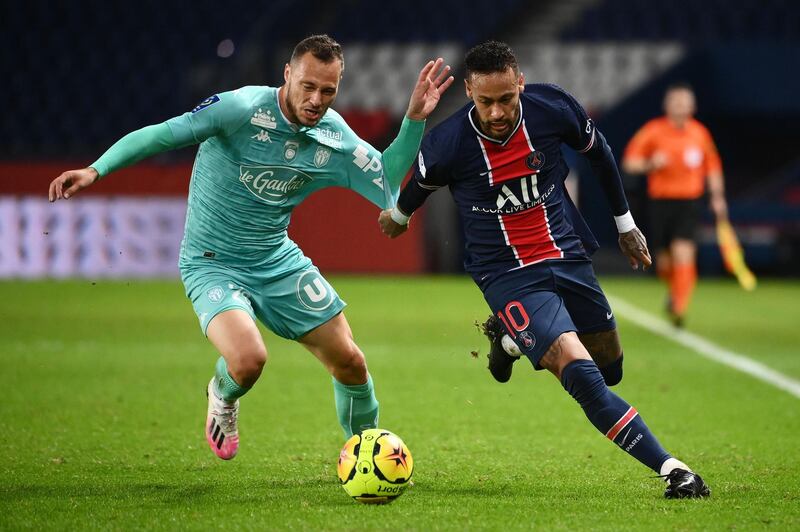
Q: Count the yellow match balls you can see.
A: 1